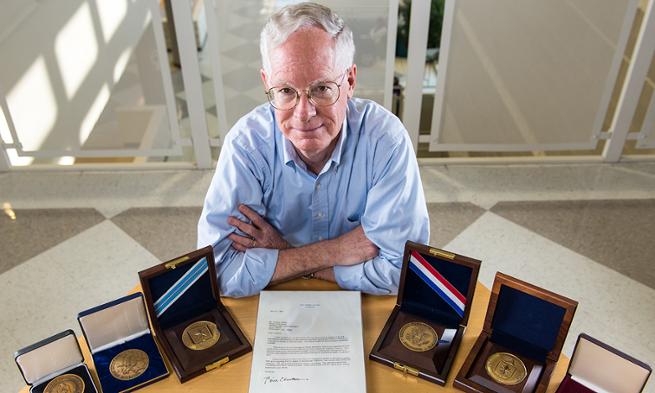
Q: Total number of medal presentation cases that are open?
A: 6